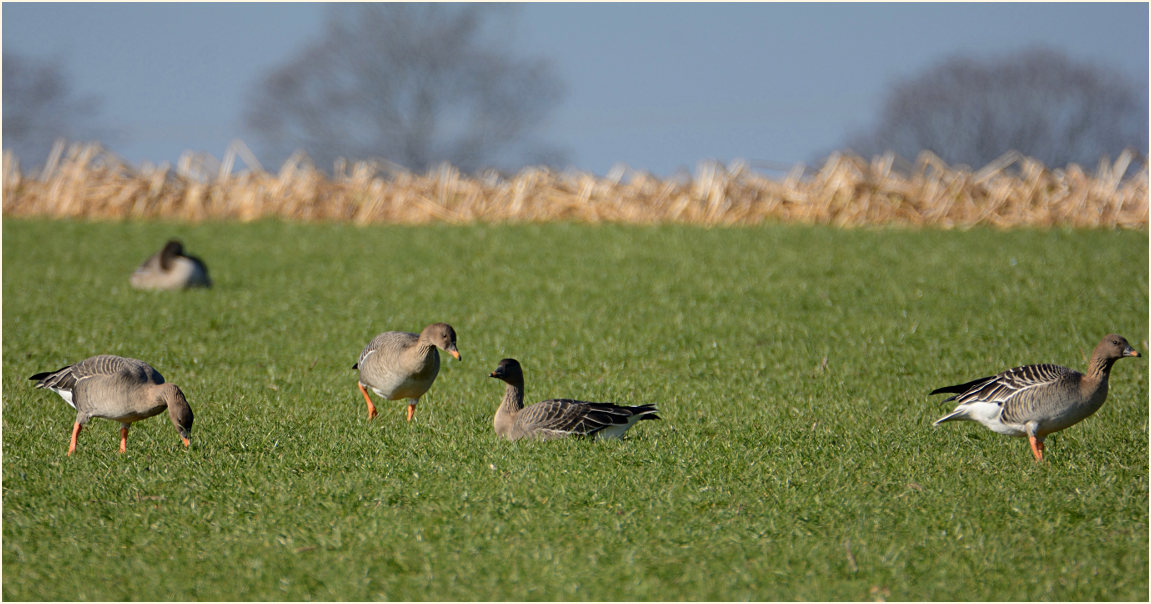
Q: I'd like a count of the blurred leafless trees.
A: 3